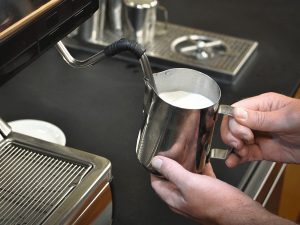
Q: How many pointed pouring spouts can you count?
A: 1